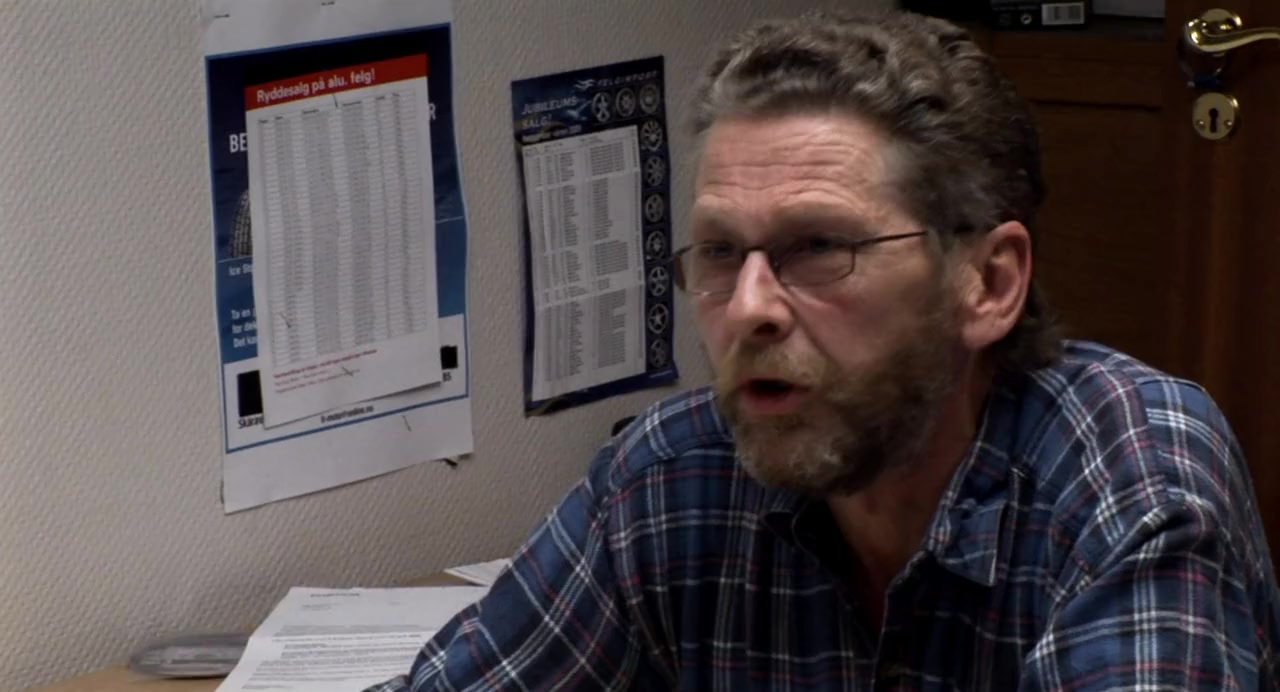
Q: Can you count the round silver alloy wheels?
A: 10